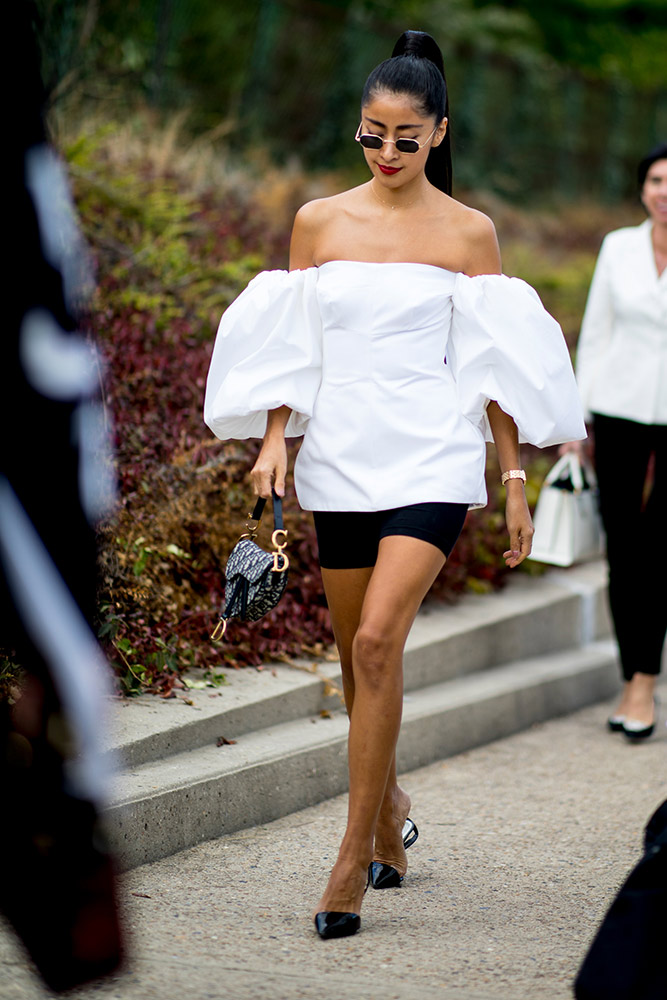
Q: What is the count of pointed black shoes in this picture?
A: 2